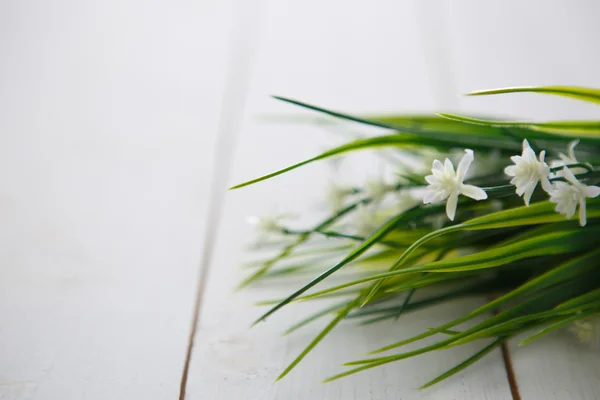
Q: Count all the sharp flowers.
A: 3